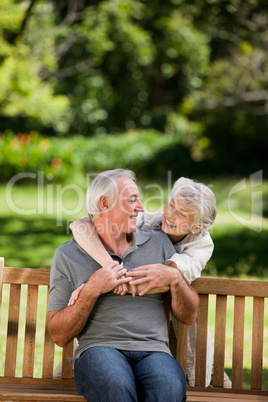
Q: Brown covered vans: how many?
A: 0